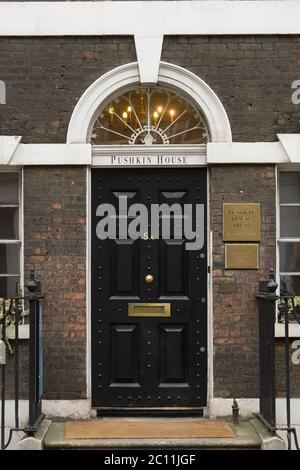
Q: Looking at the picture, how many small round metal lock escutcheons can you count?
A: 2